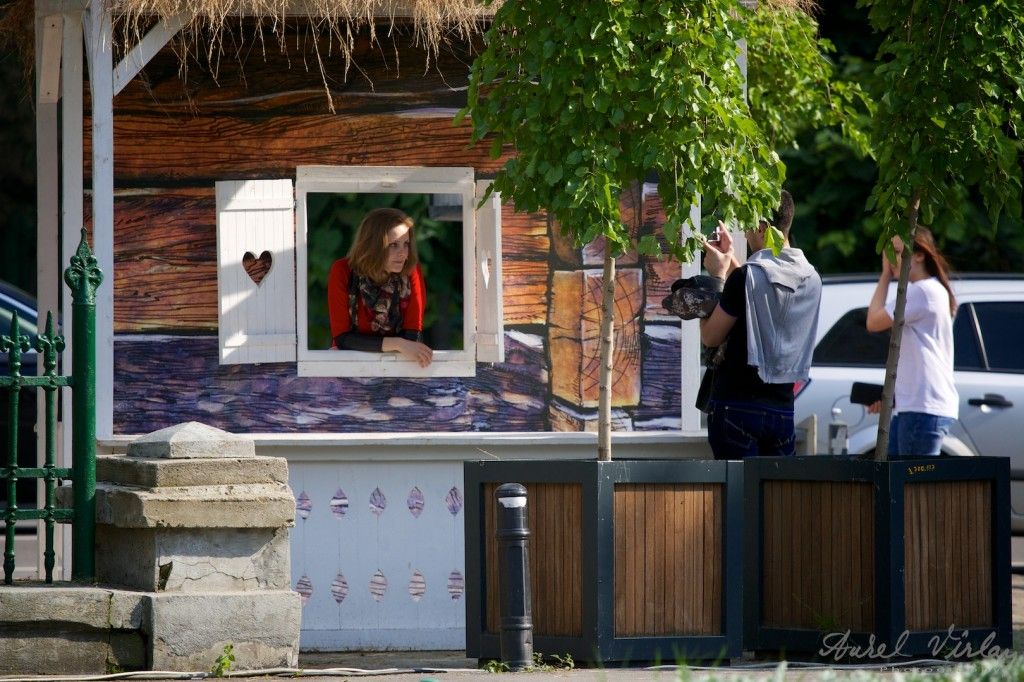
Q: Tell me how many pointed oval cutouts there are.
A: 10